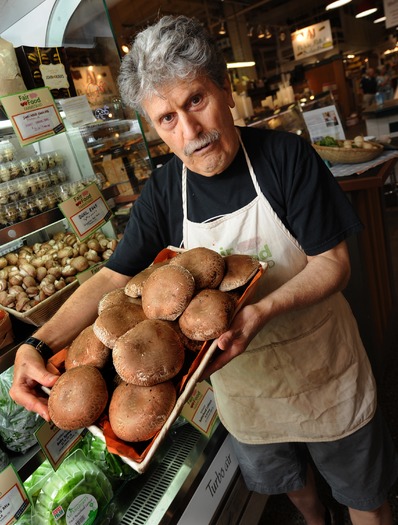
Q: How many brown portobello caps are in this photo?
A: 12